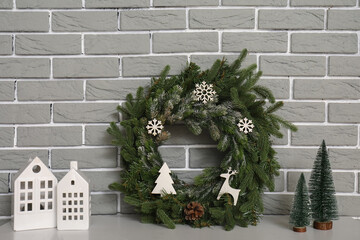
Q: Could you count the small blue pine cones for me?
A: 0